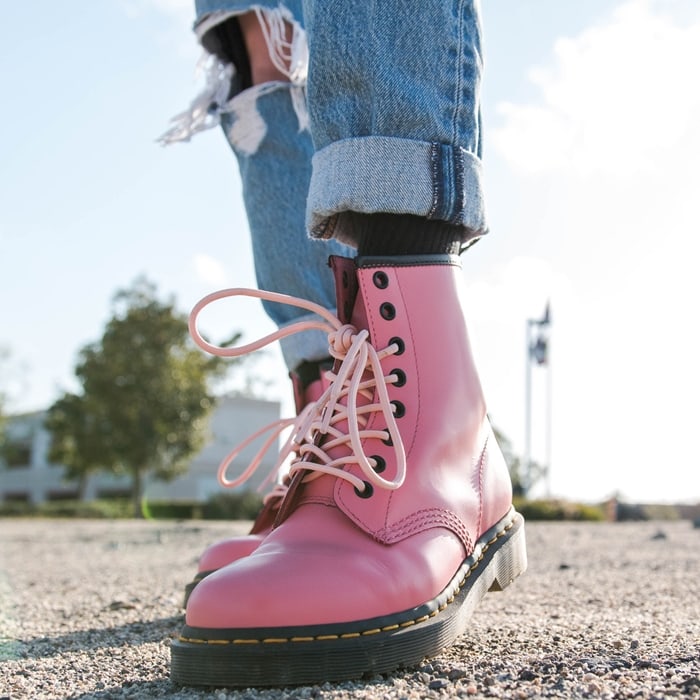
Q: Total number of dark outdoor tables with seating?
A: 0